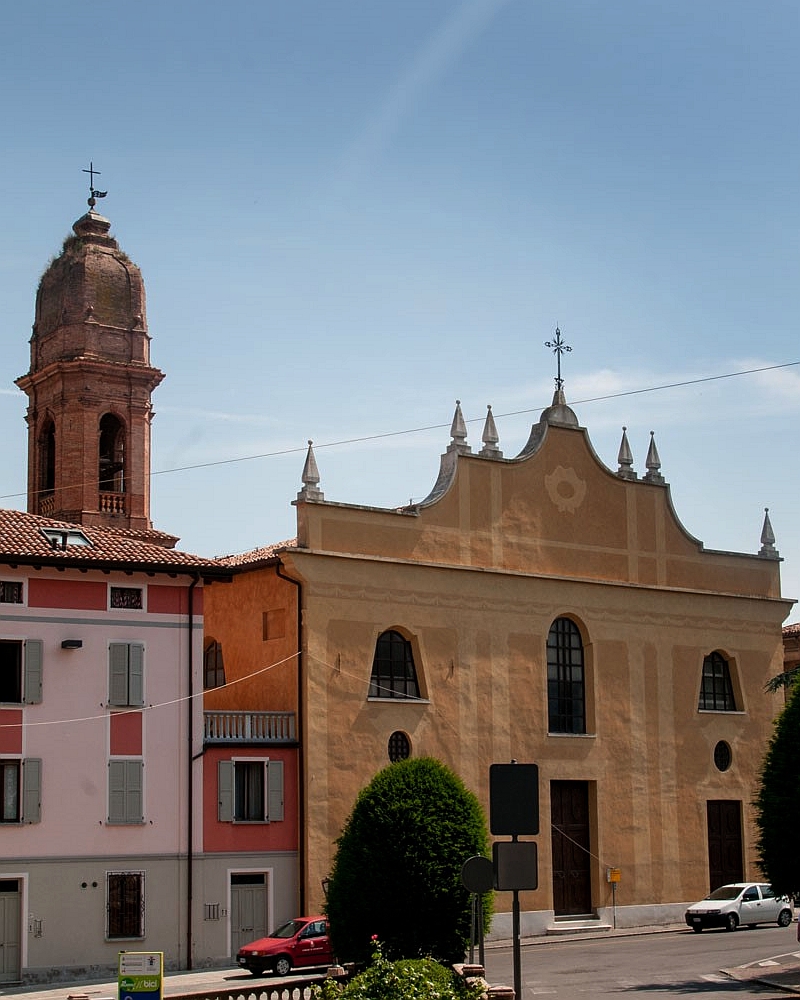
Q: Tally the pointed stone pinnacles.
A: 6